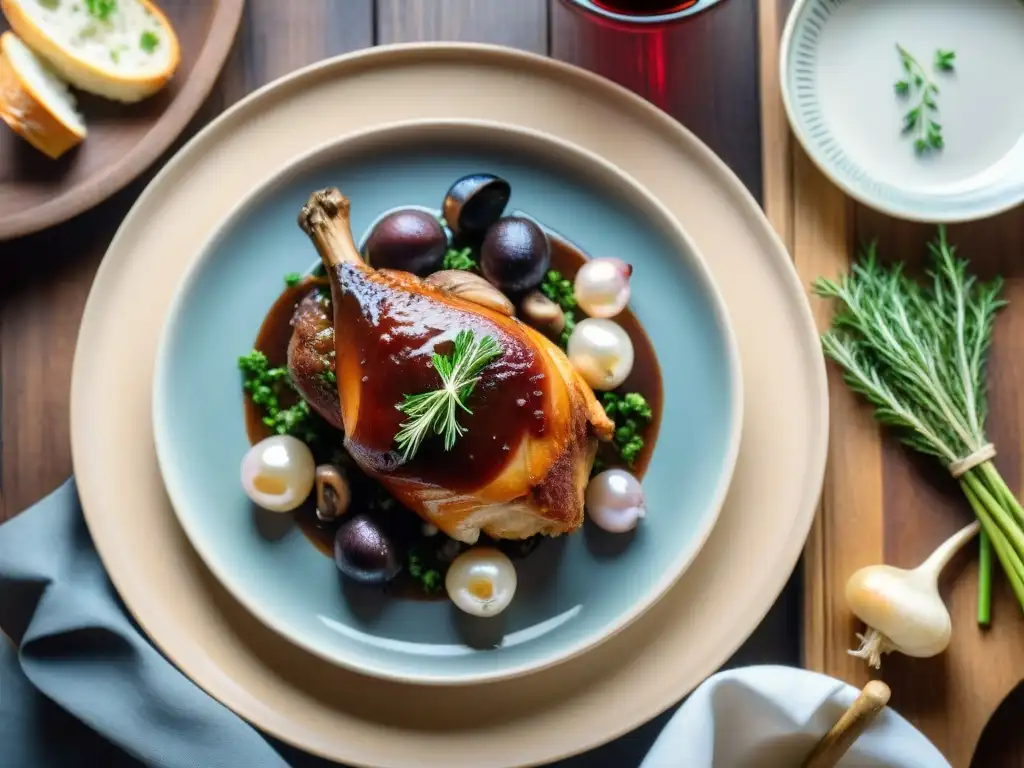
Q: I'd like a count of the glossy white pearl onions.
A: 5